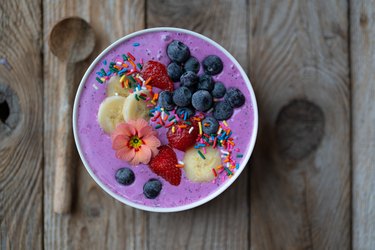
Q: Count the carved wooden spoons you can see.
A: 1